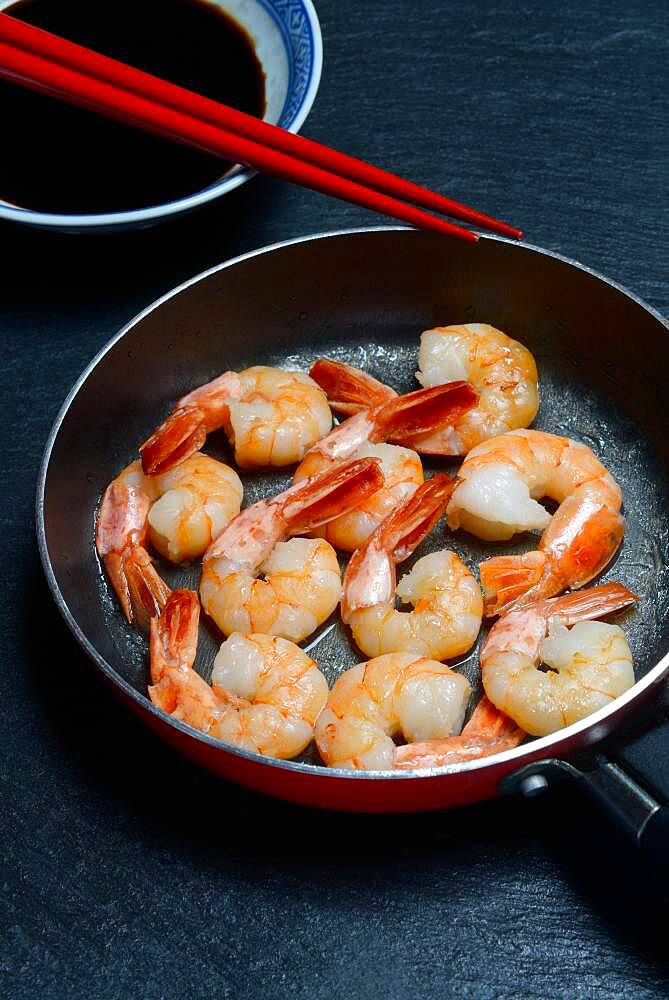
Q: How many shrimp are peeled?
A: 10